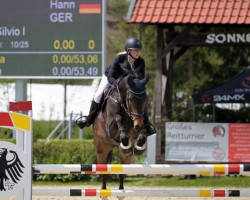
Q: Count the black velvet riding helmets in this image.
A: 1